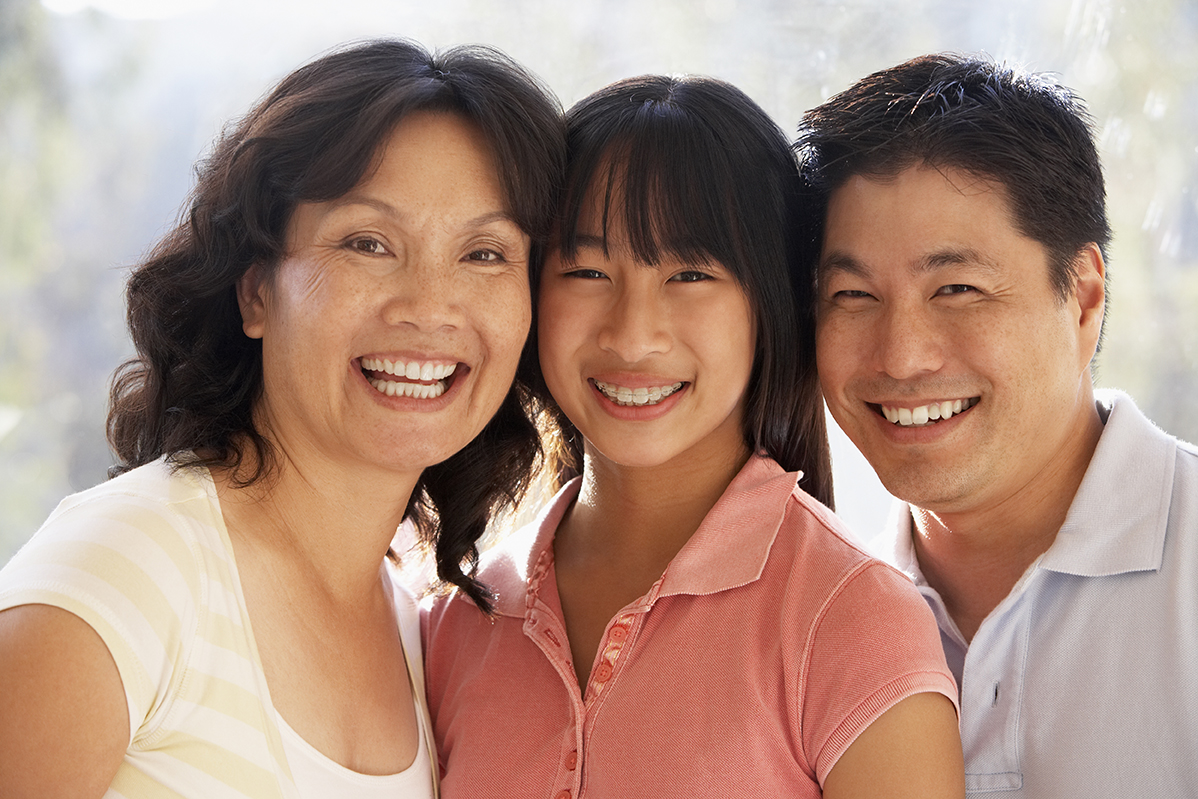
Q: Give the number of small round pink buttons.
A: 4